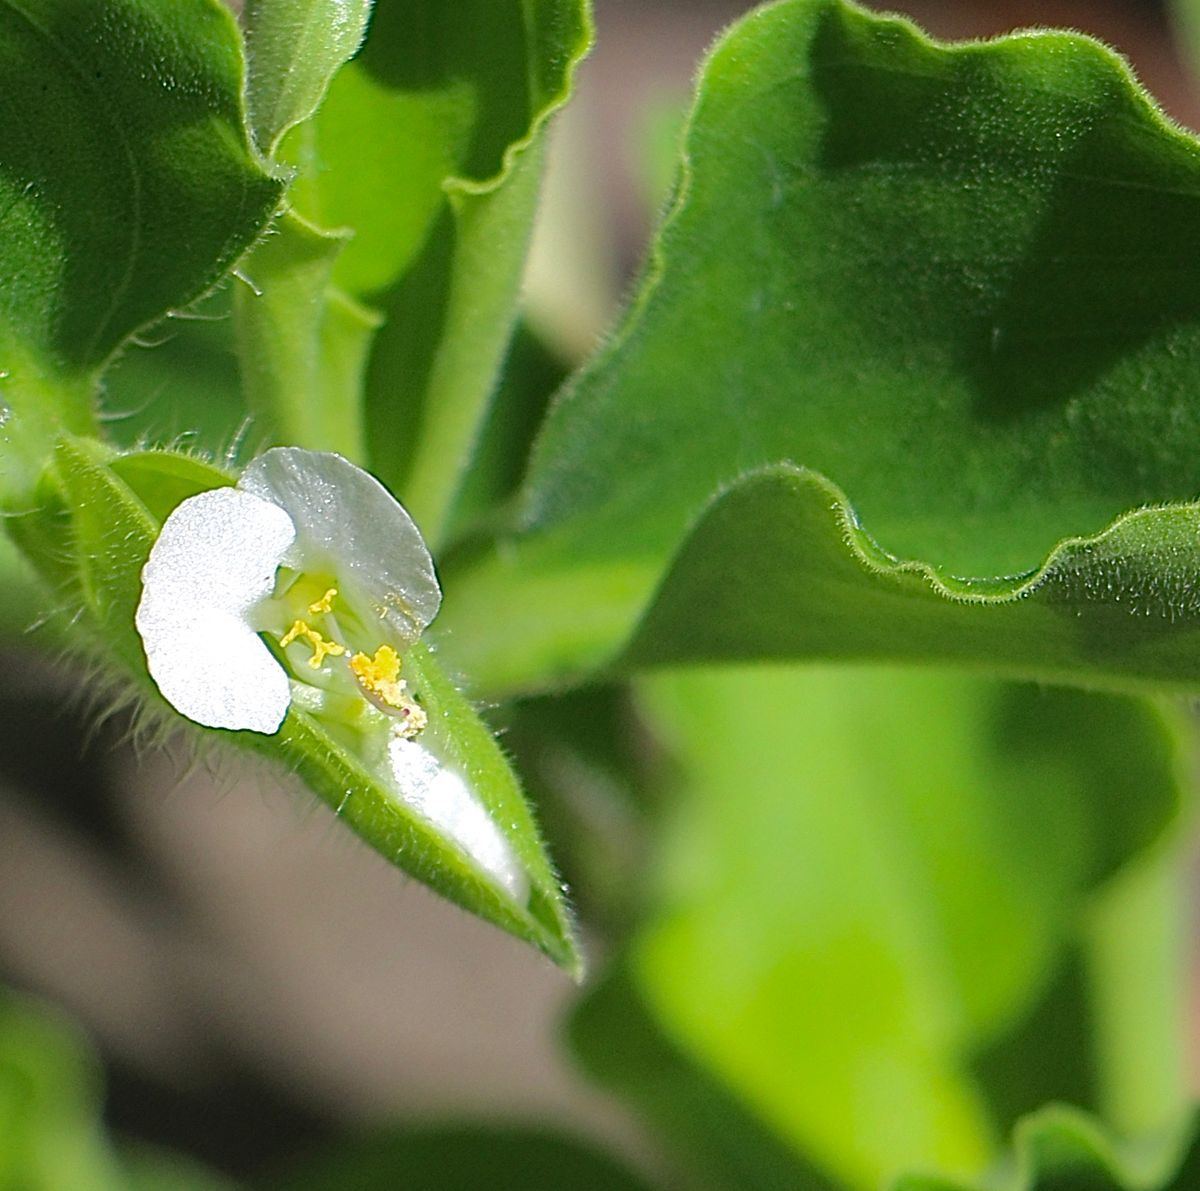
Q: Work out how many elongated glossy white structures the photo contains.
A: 1